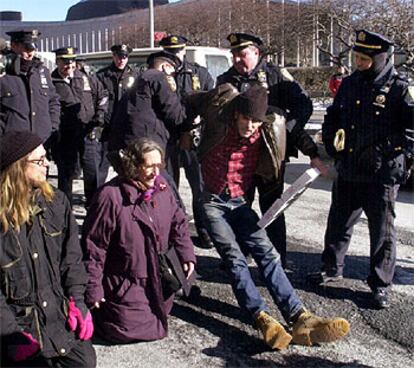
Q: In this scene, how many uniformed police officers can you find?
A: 7